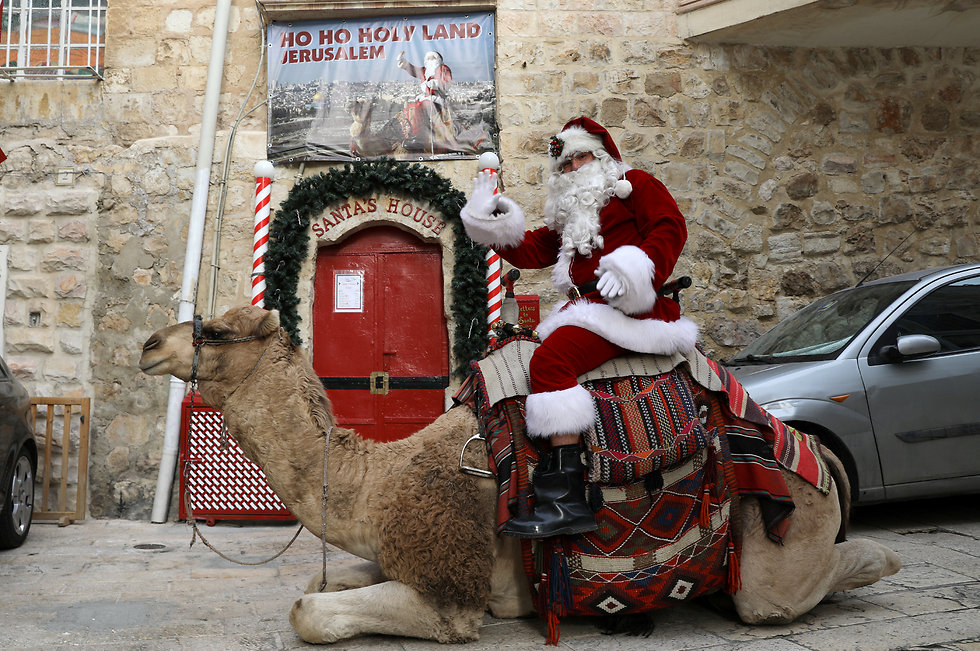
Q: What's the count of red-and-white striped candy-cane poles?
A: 2